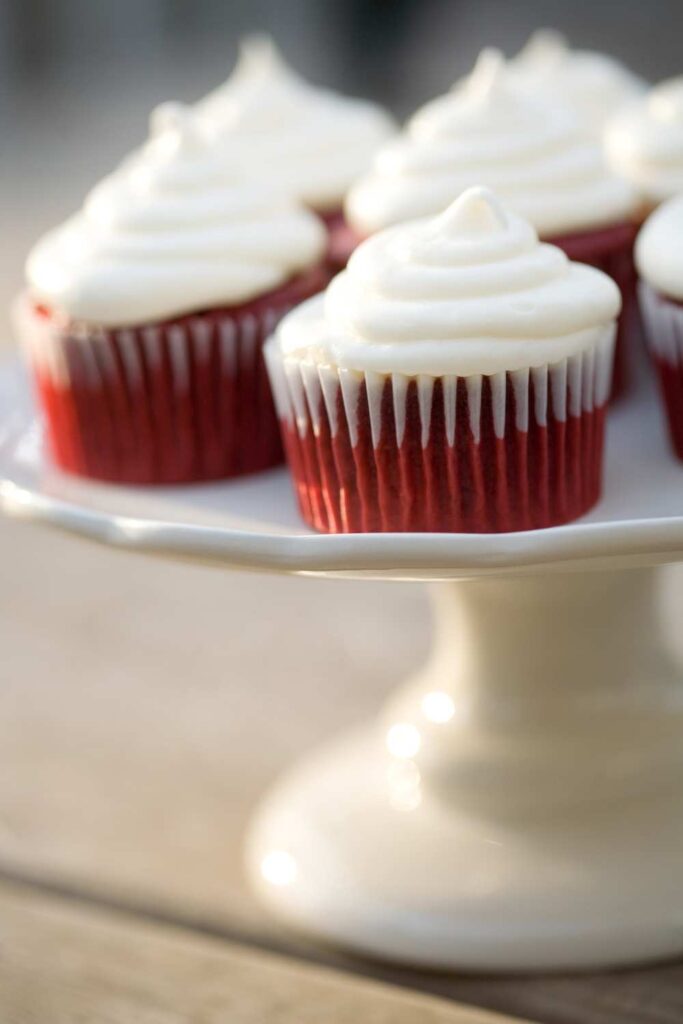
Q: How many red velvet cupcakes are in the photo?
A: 7